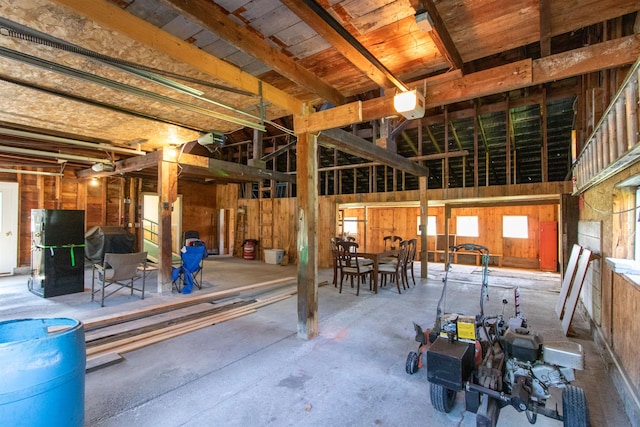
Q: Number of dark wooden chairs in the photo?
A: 6